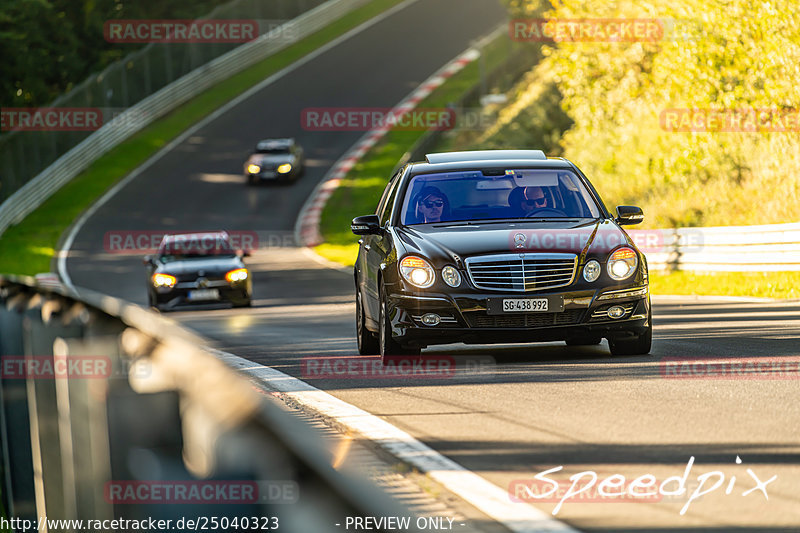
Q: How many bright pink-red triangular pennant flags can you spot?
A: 0